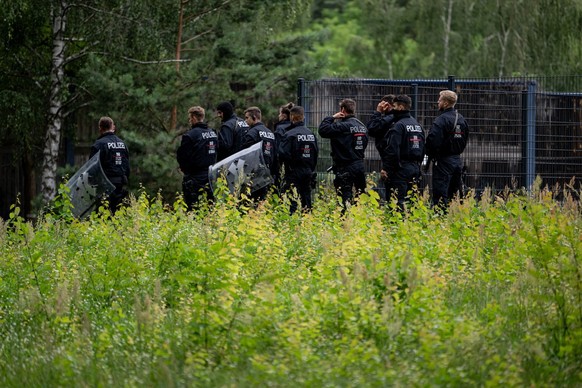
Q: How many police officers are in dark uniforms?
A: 10